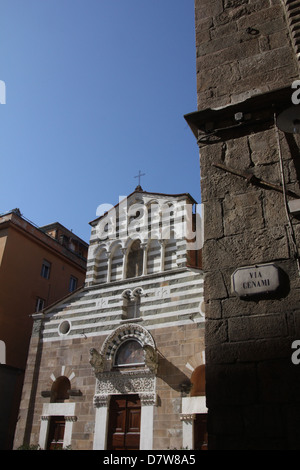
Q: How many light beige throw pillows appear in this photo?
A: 0